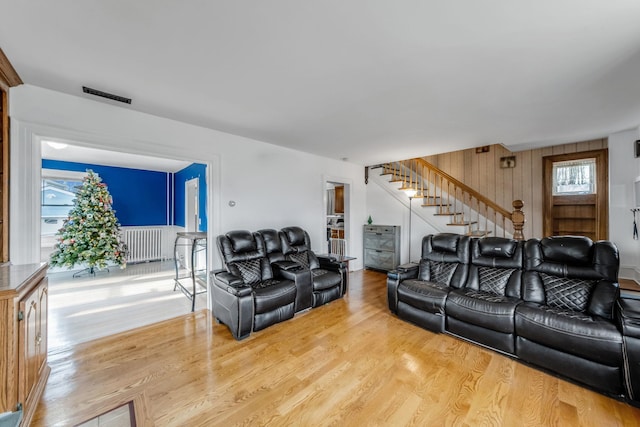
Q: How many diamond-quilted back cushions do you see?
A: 5